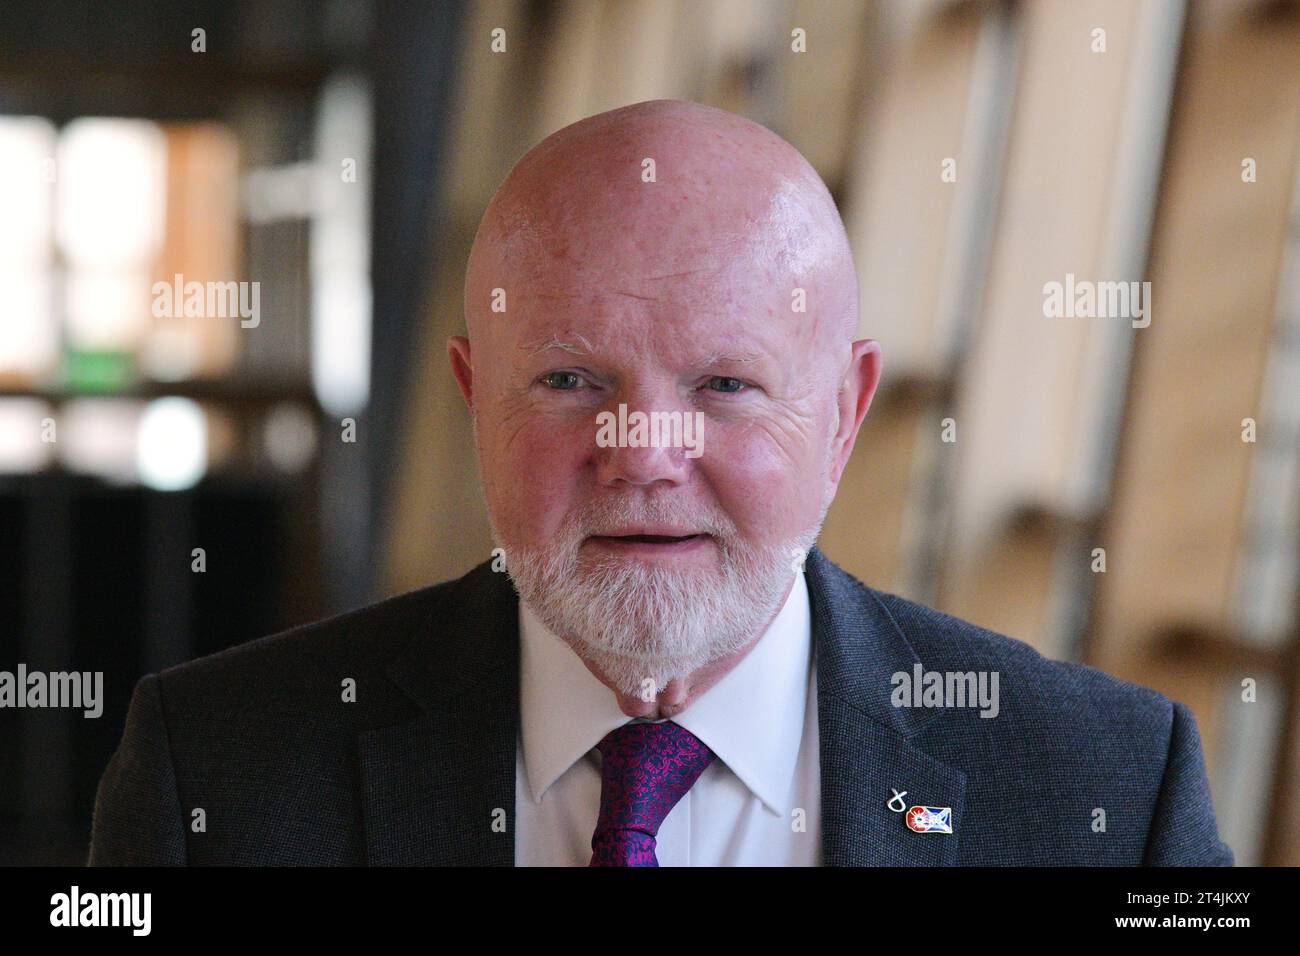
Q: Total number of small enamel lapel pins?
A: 2